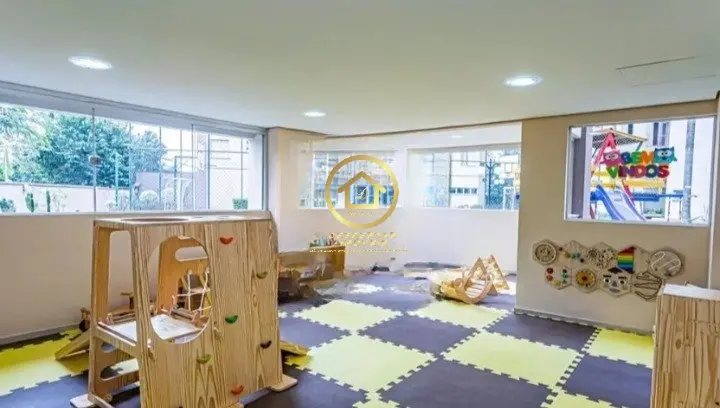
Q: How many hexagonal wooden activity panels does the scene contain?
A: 9